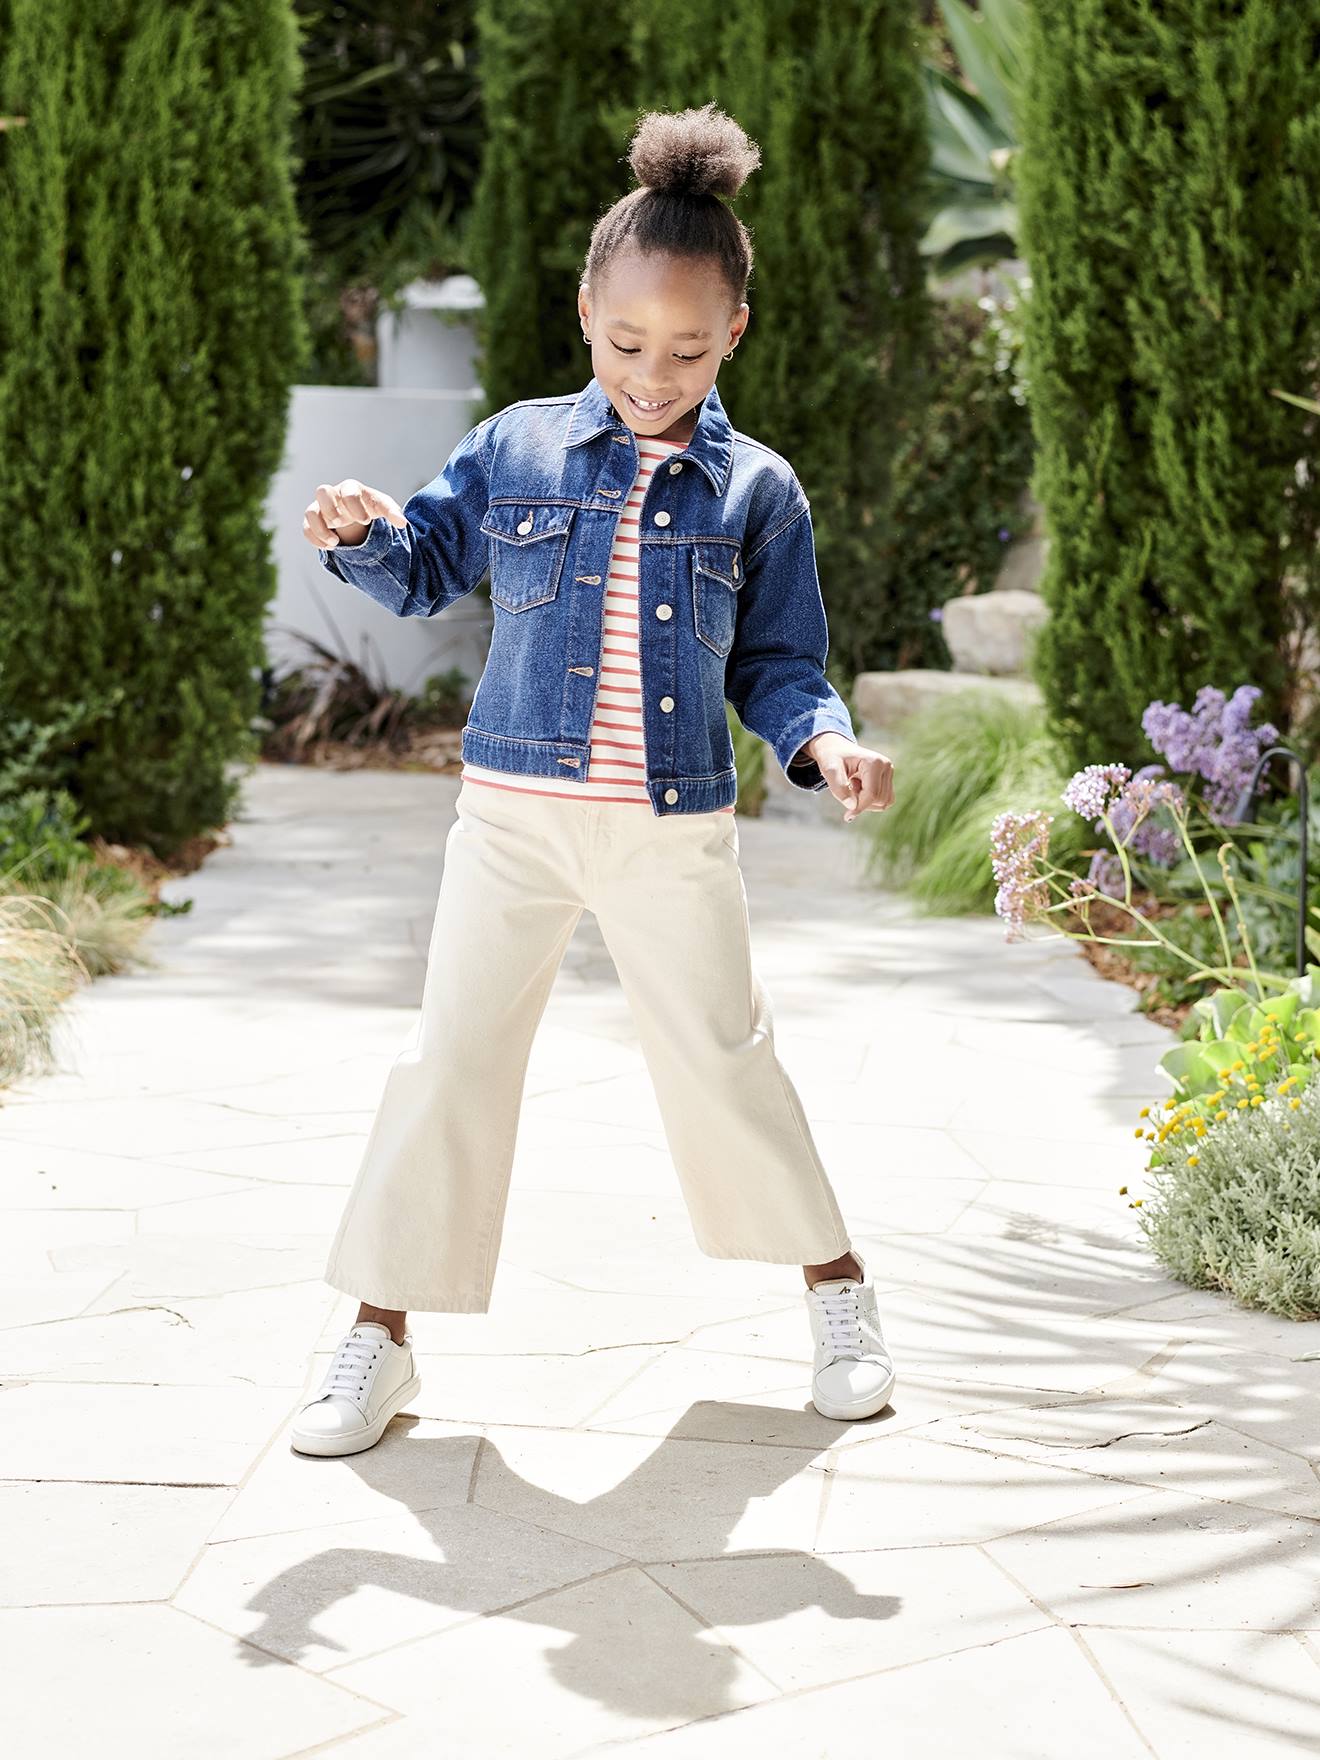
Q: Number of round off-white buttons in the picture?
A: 7